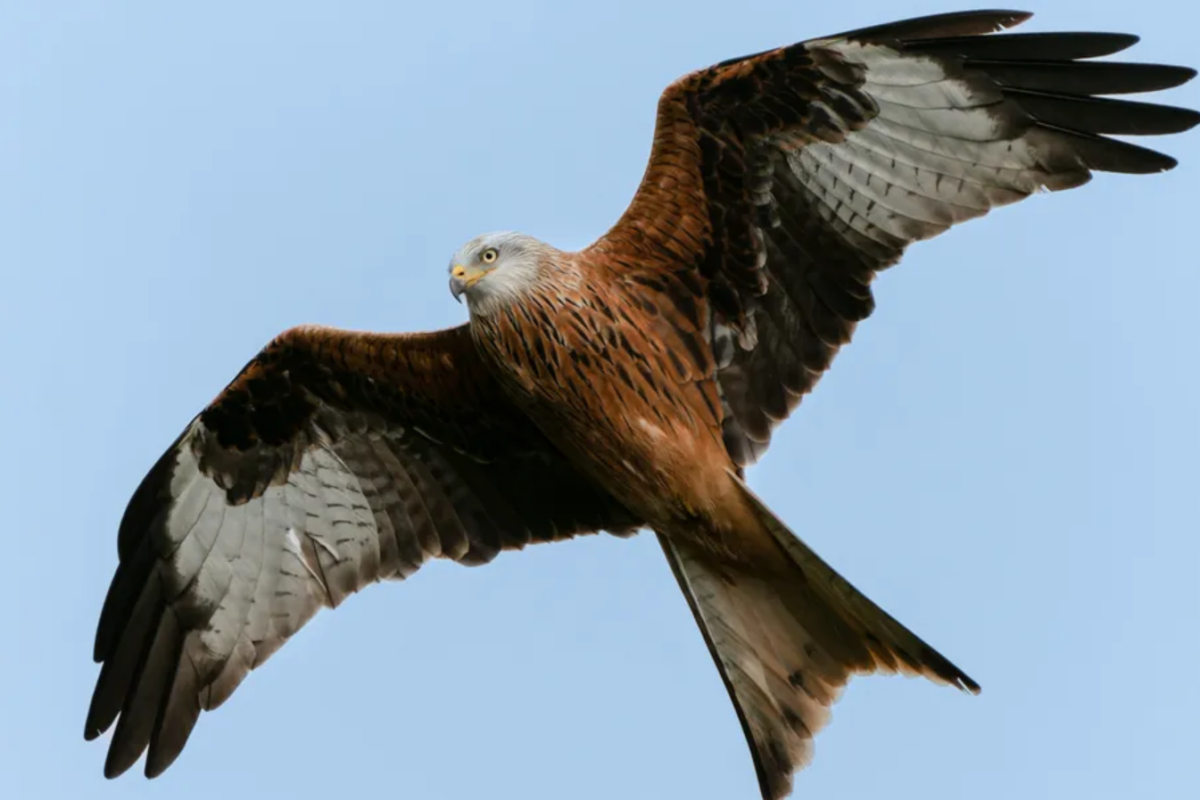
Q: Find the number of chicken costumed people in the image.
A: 0